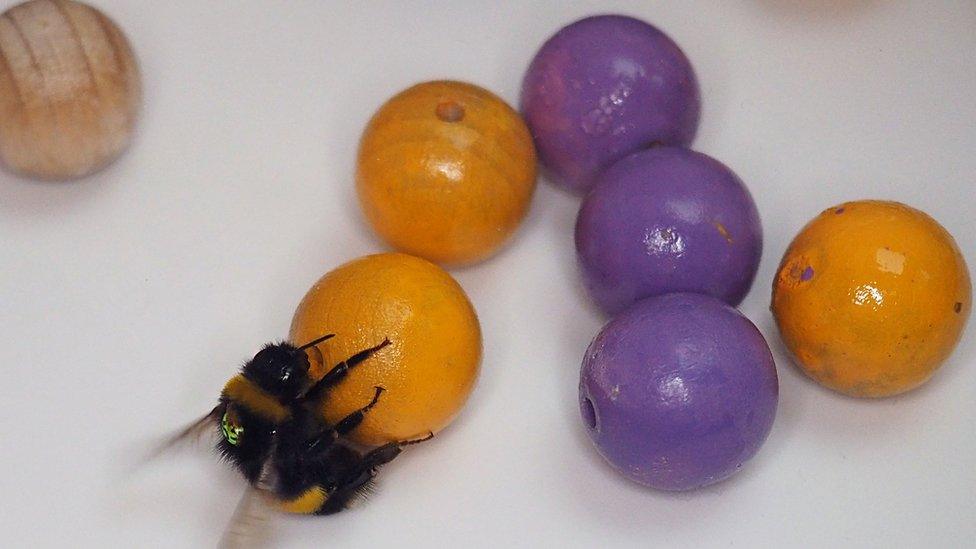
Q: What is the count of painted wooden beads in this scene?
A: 6